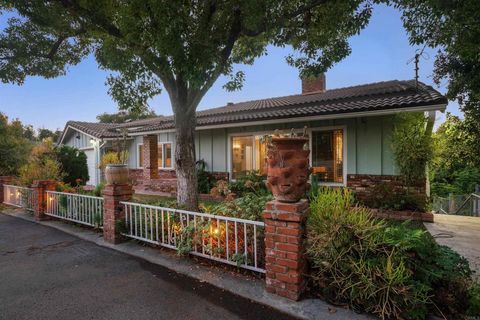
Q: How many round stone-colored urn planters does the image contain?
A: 1